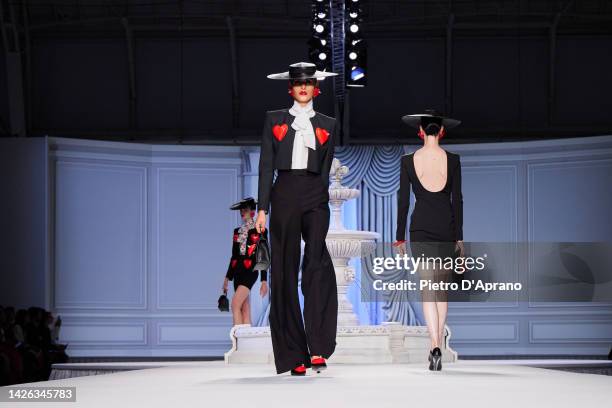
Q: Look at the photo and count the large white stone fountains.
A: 1